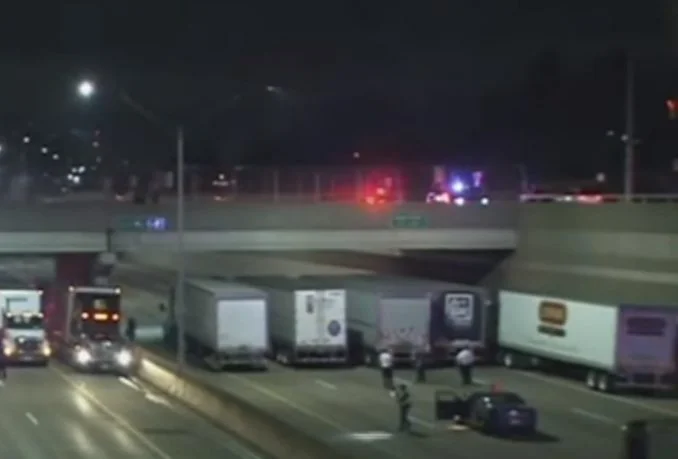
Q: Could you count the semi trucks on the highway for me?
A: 7